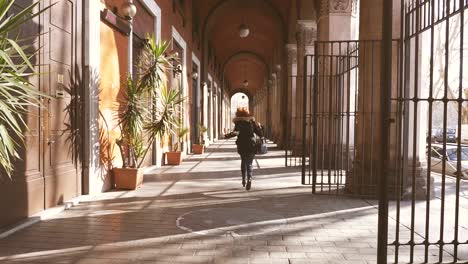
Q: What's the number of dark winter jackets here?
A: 1